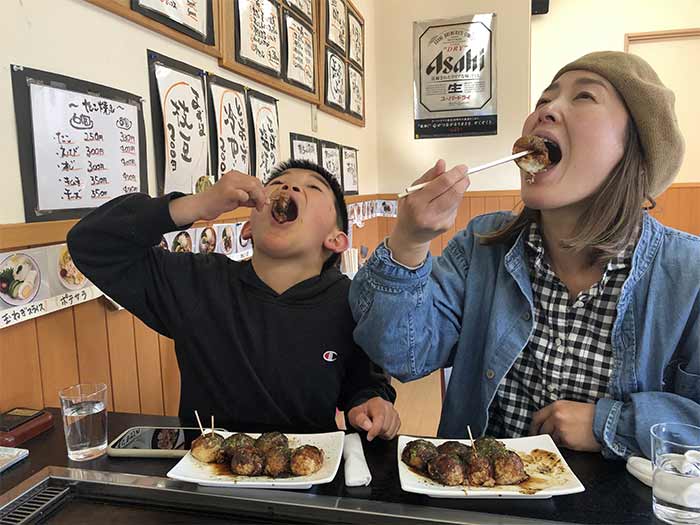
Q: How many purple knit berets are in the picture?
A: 0